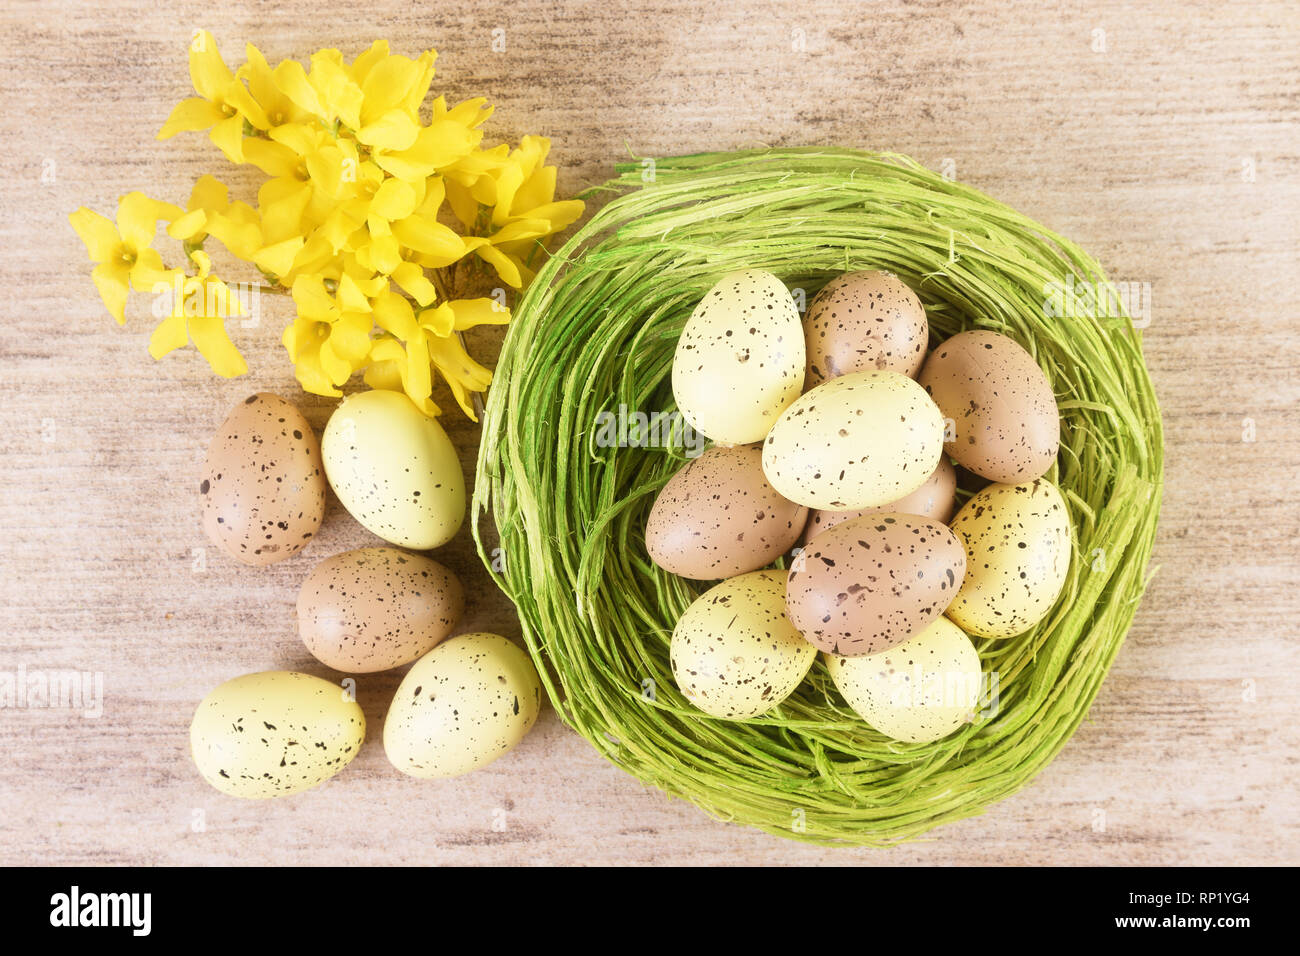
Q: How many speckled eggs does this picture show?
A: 15